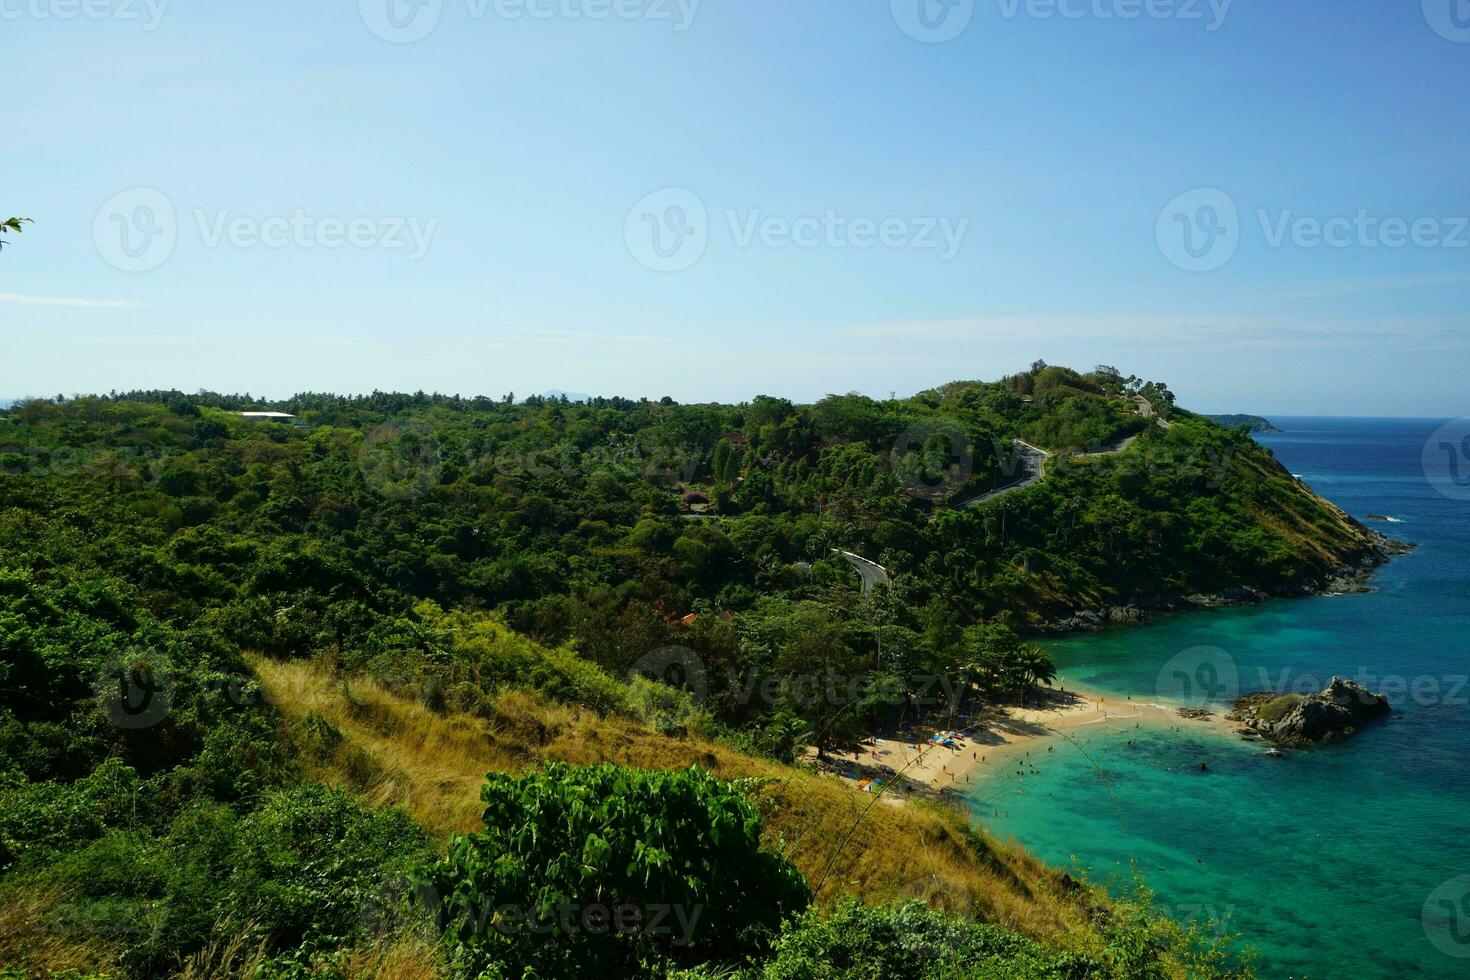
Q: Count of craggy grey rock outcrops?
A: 1